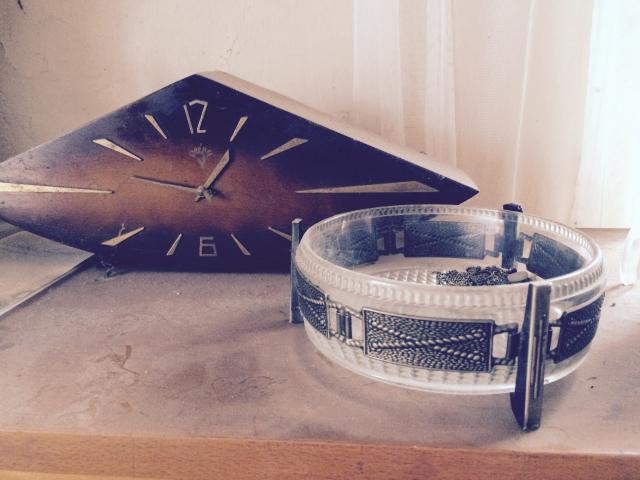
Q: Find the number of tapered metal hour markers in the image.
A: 10